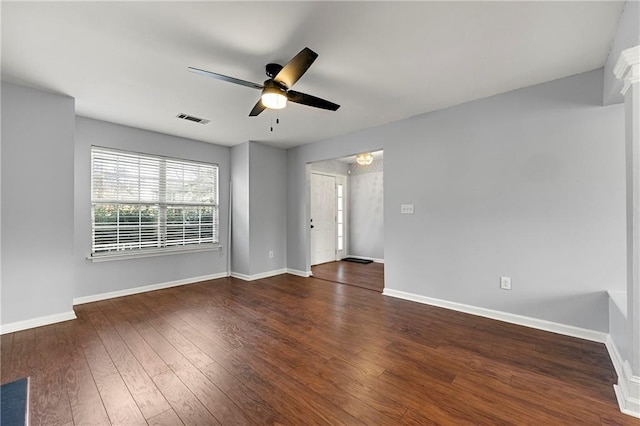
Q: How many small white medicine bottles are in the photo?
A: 0